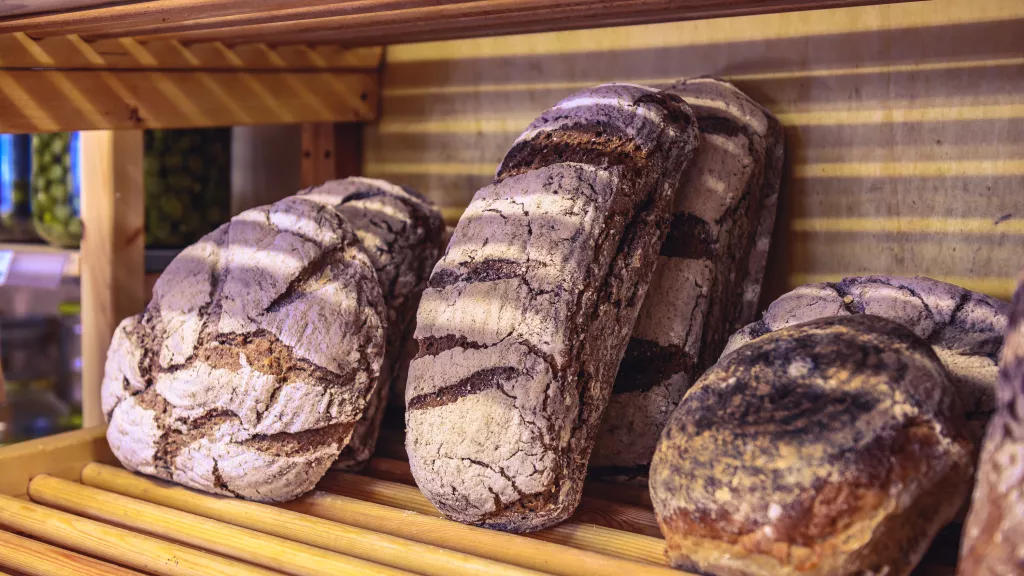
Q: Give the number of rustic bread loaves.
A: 7